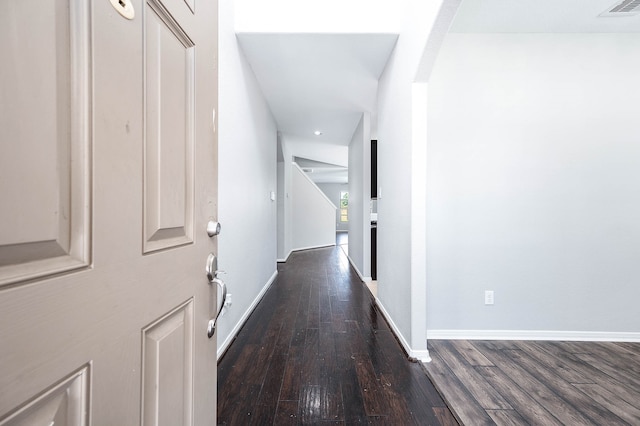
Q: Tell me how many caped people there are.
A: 0